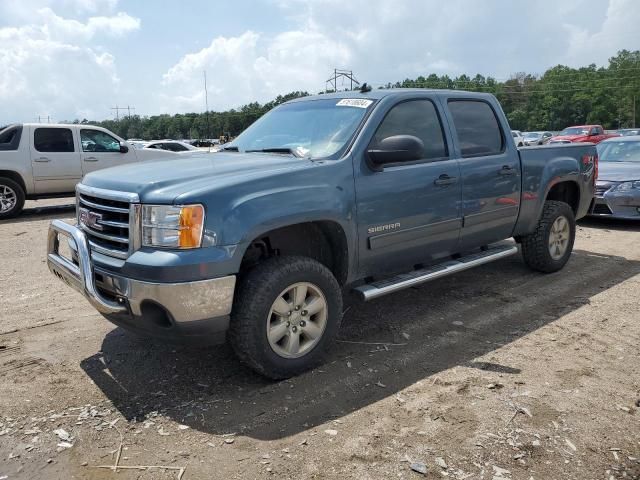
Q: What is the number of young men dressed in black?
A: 0